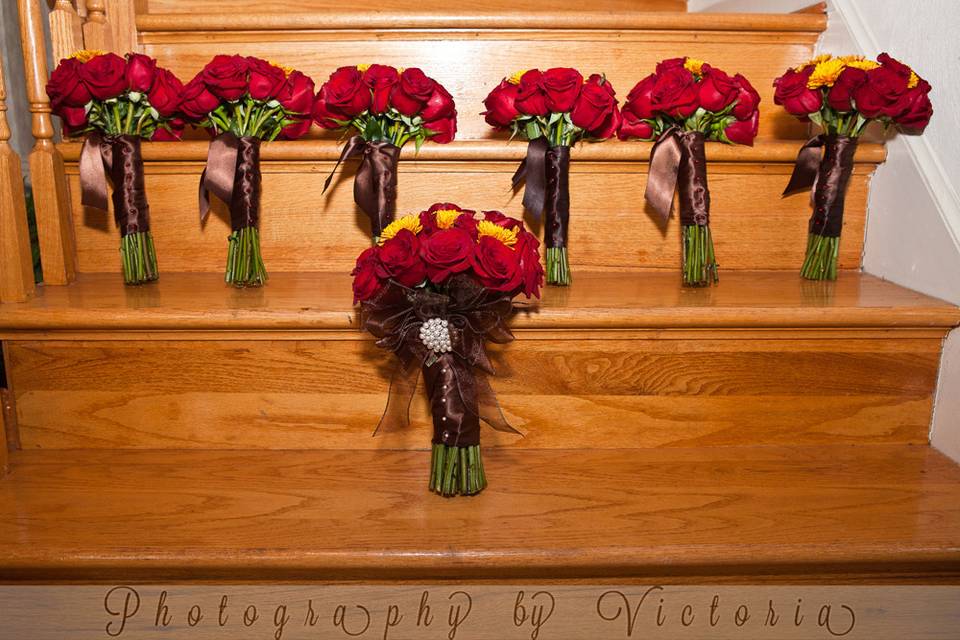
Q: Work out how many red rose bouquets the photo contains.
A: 7